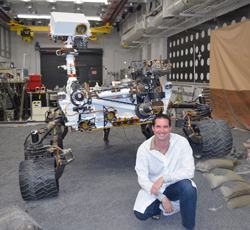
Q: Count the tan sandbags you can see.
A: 4